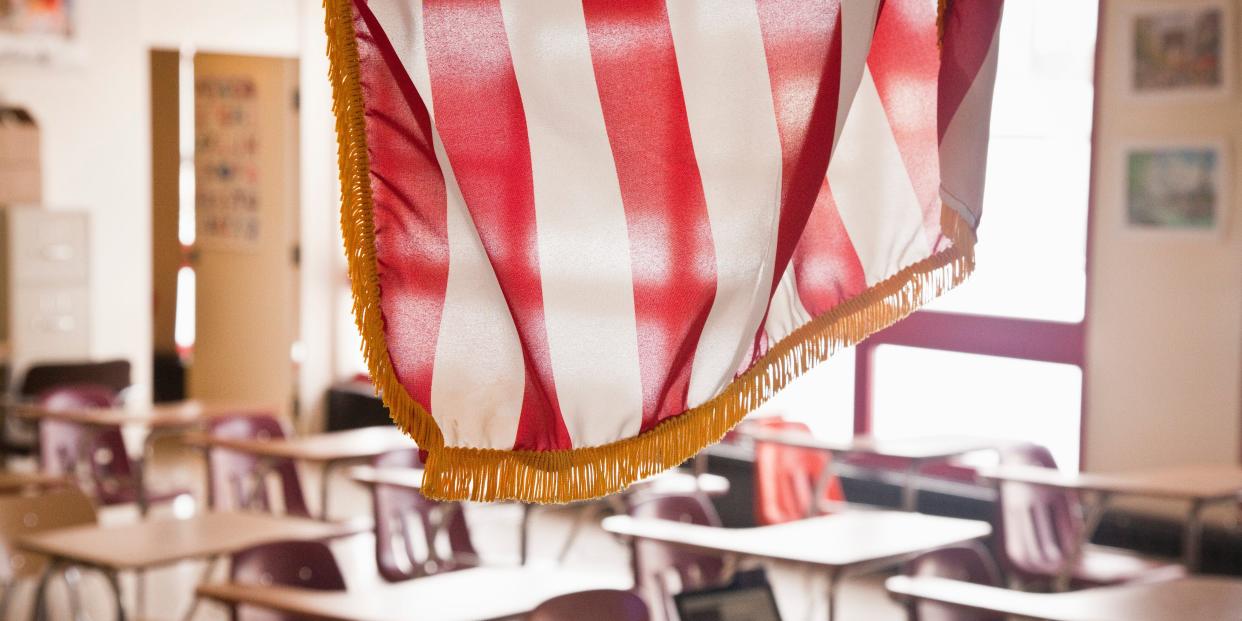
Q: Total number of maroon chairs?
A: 8